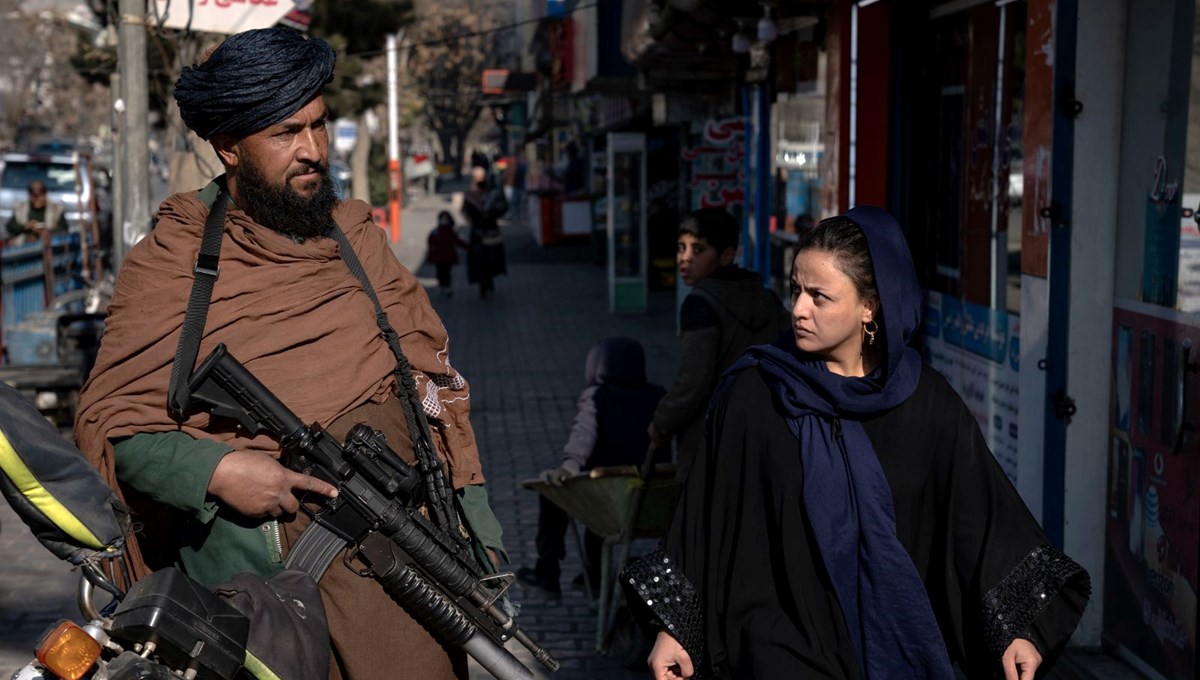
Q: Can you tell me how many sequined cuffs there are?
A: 2